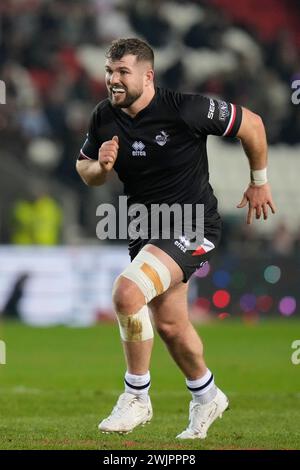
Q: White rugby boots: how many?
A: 2